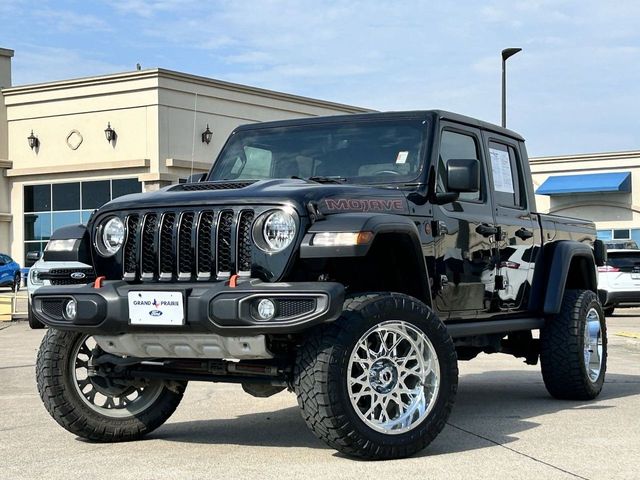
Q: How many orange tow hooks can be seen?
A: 2